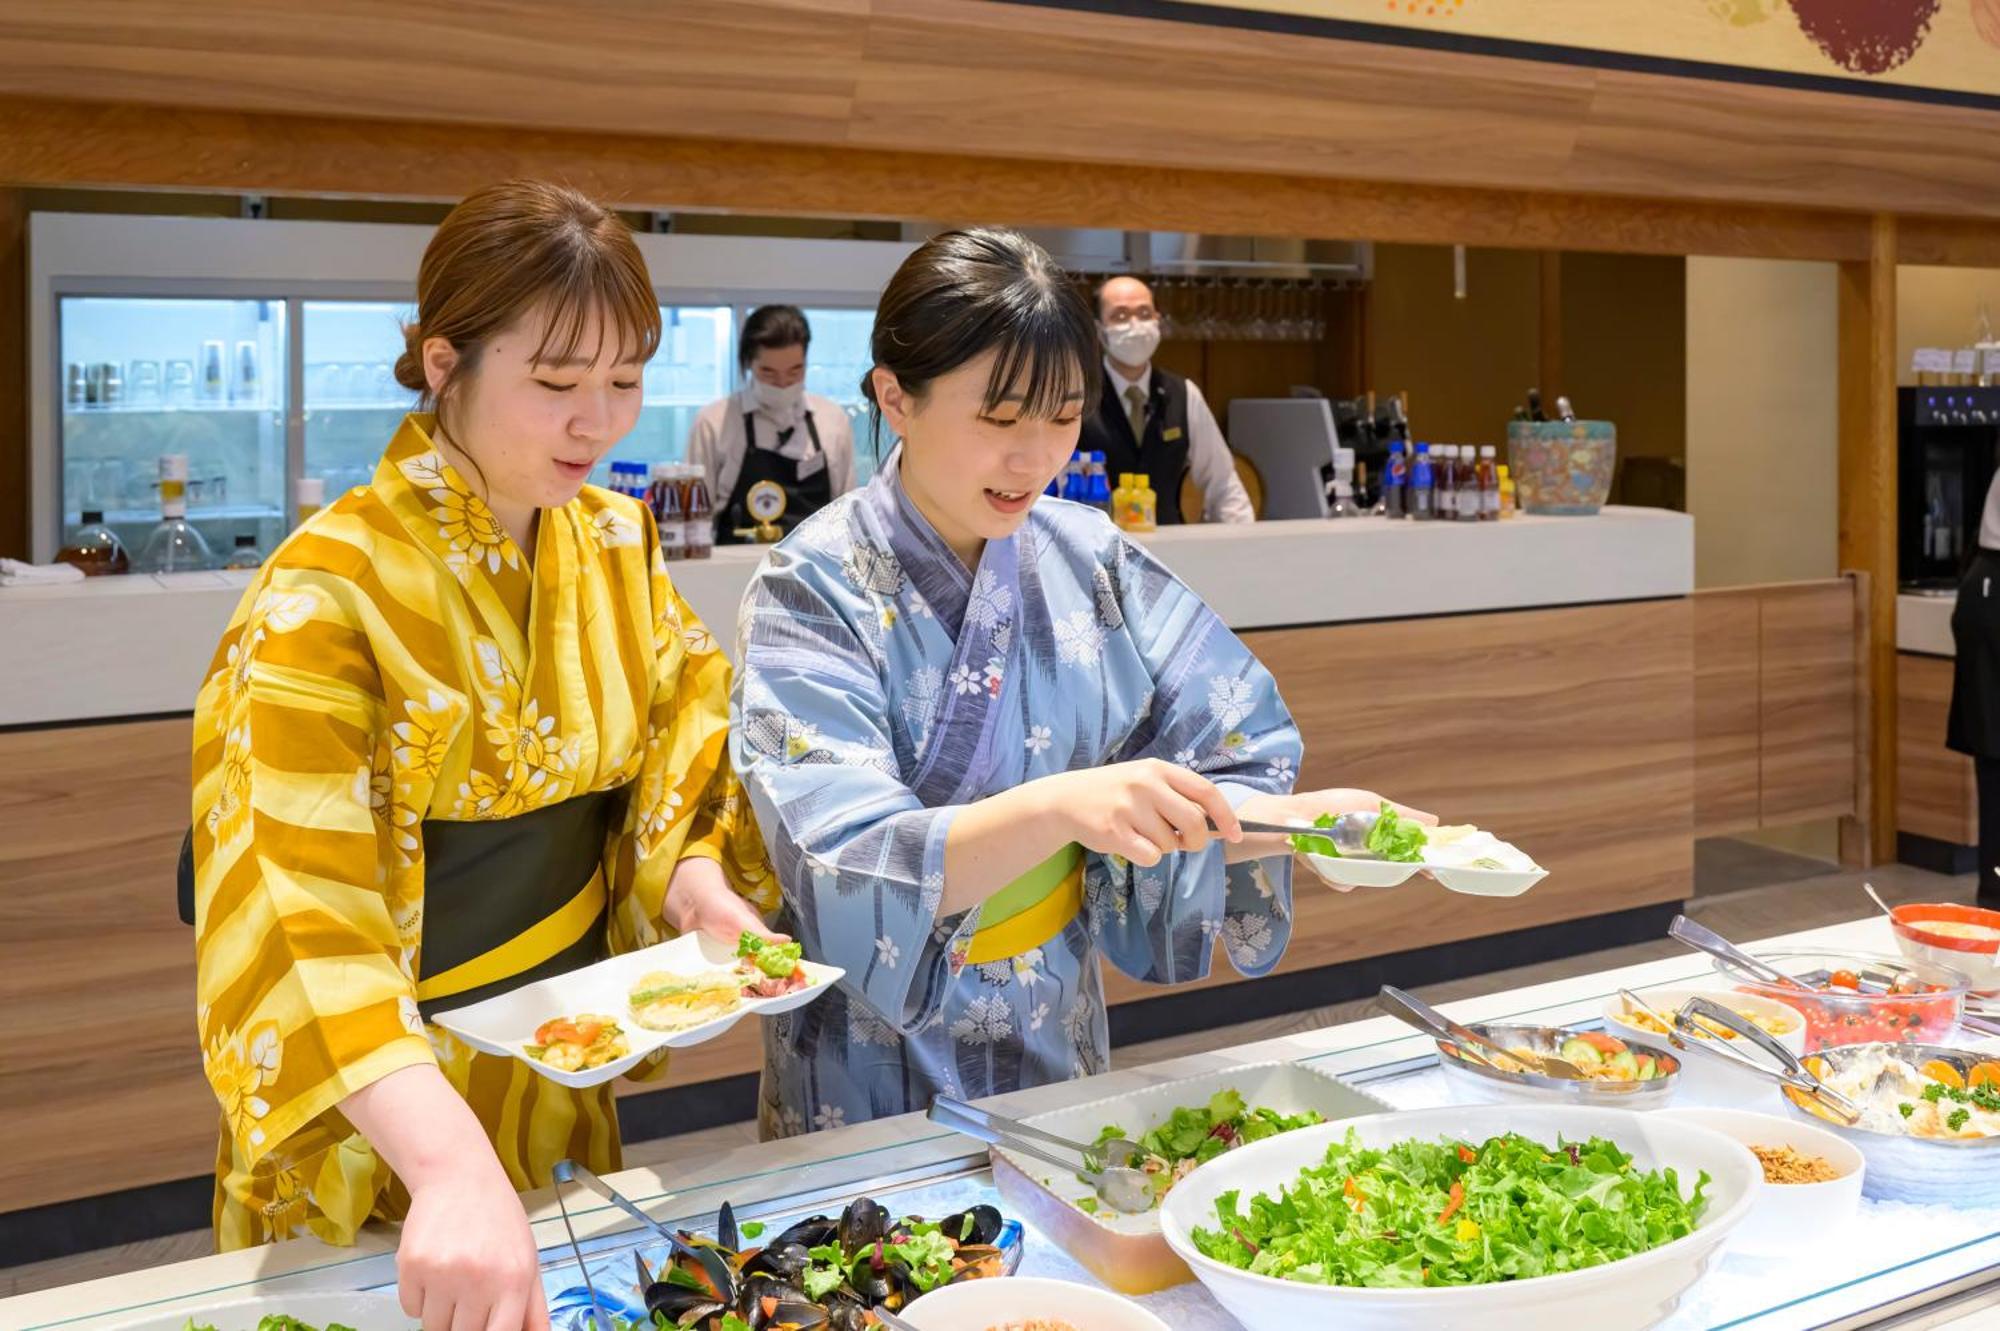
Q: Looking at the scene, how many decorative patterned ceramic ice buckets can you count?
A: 1